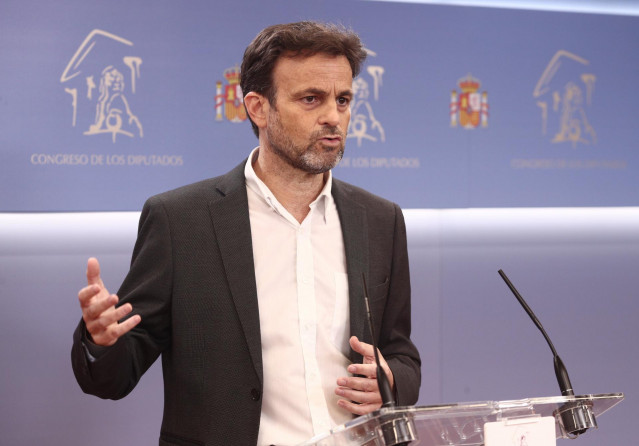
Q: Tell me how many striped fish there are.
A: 0